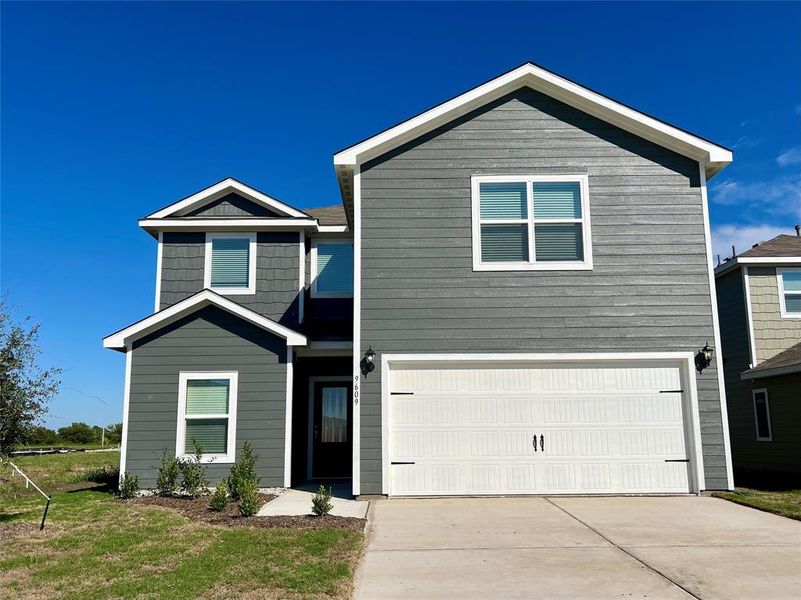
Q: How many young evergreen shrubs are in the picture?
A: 7